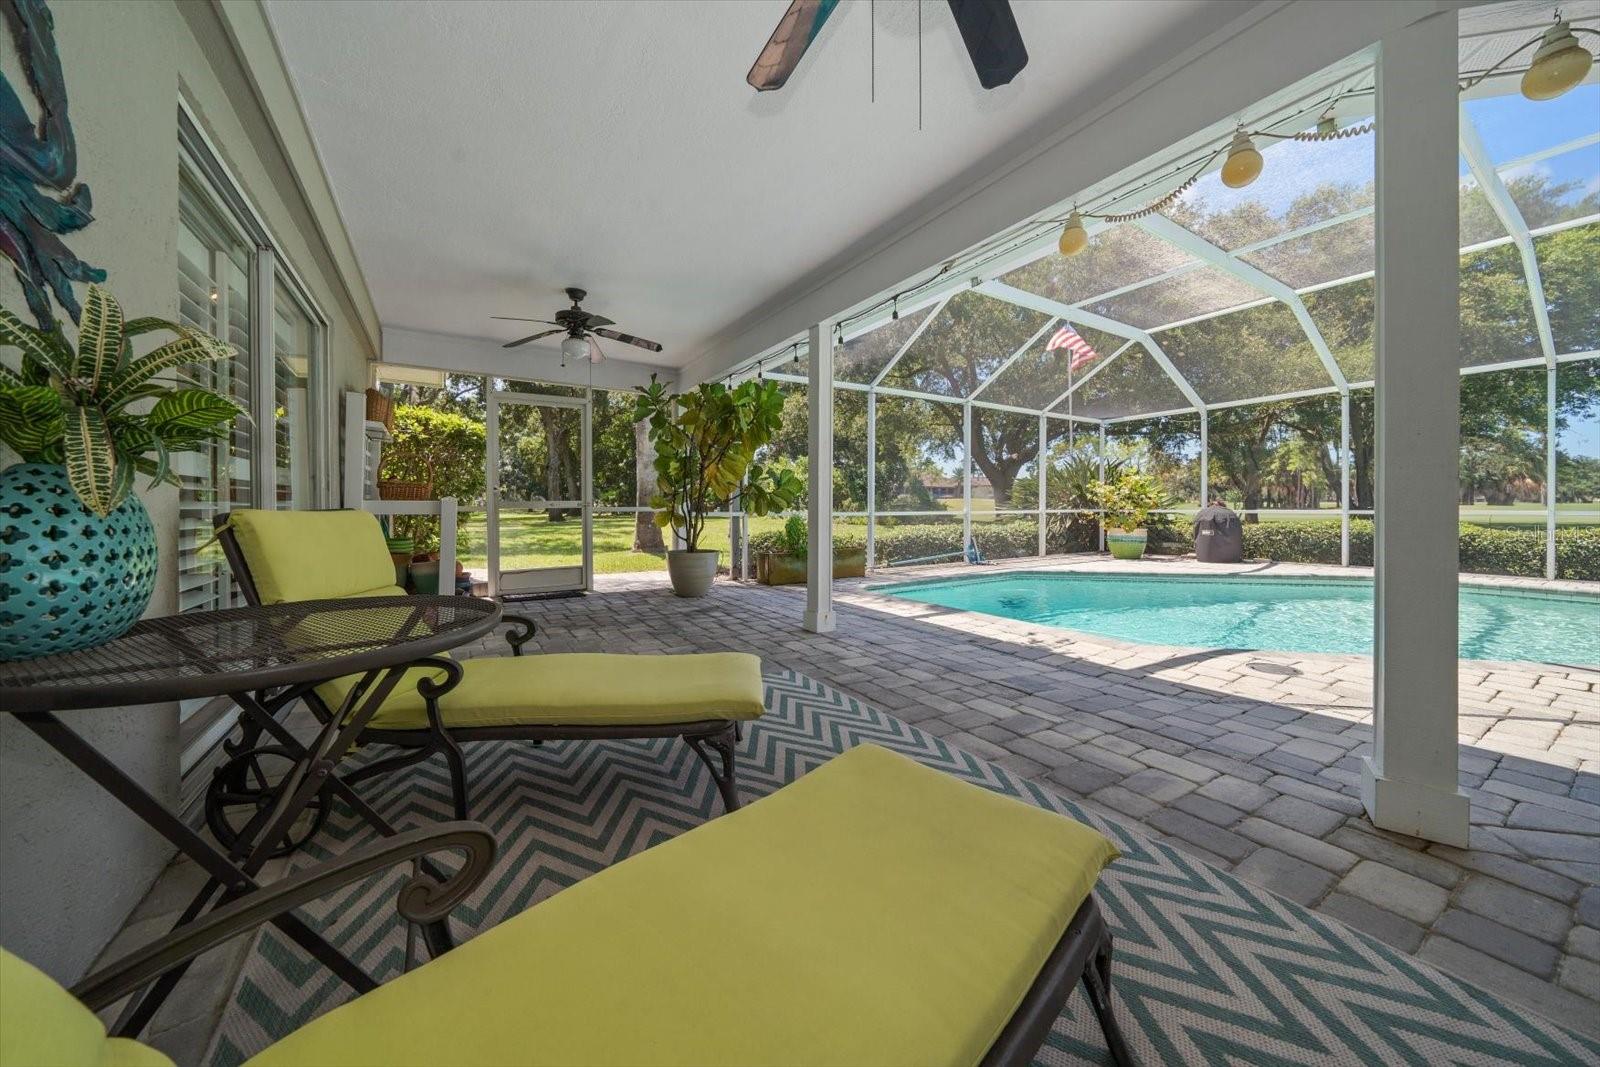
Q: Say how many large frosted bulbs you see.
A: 3